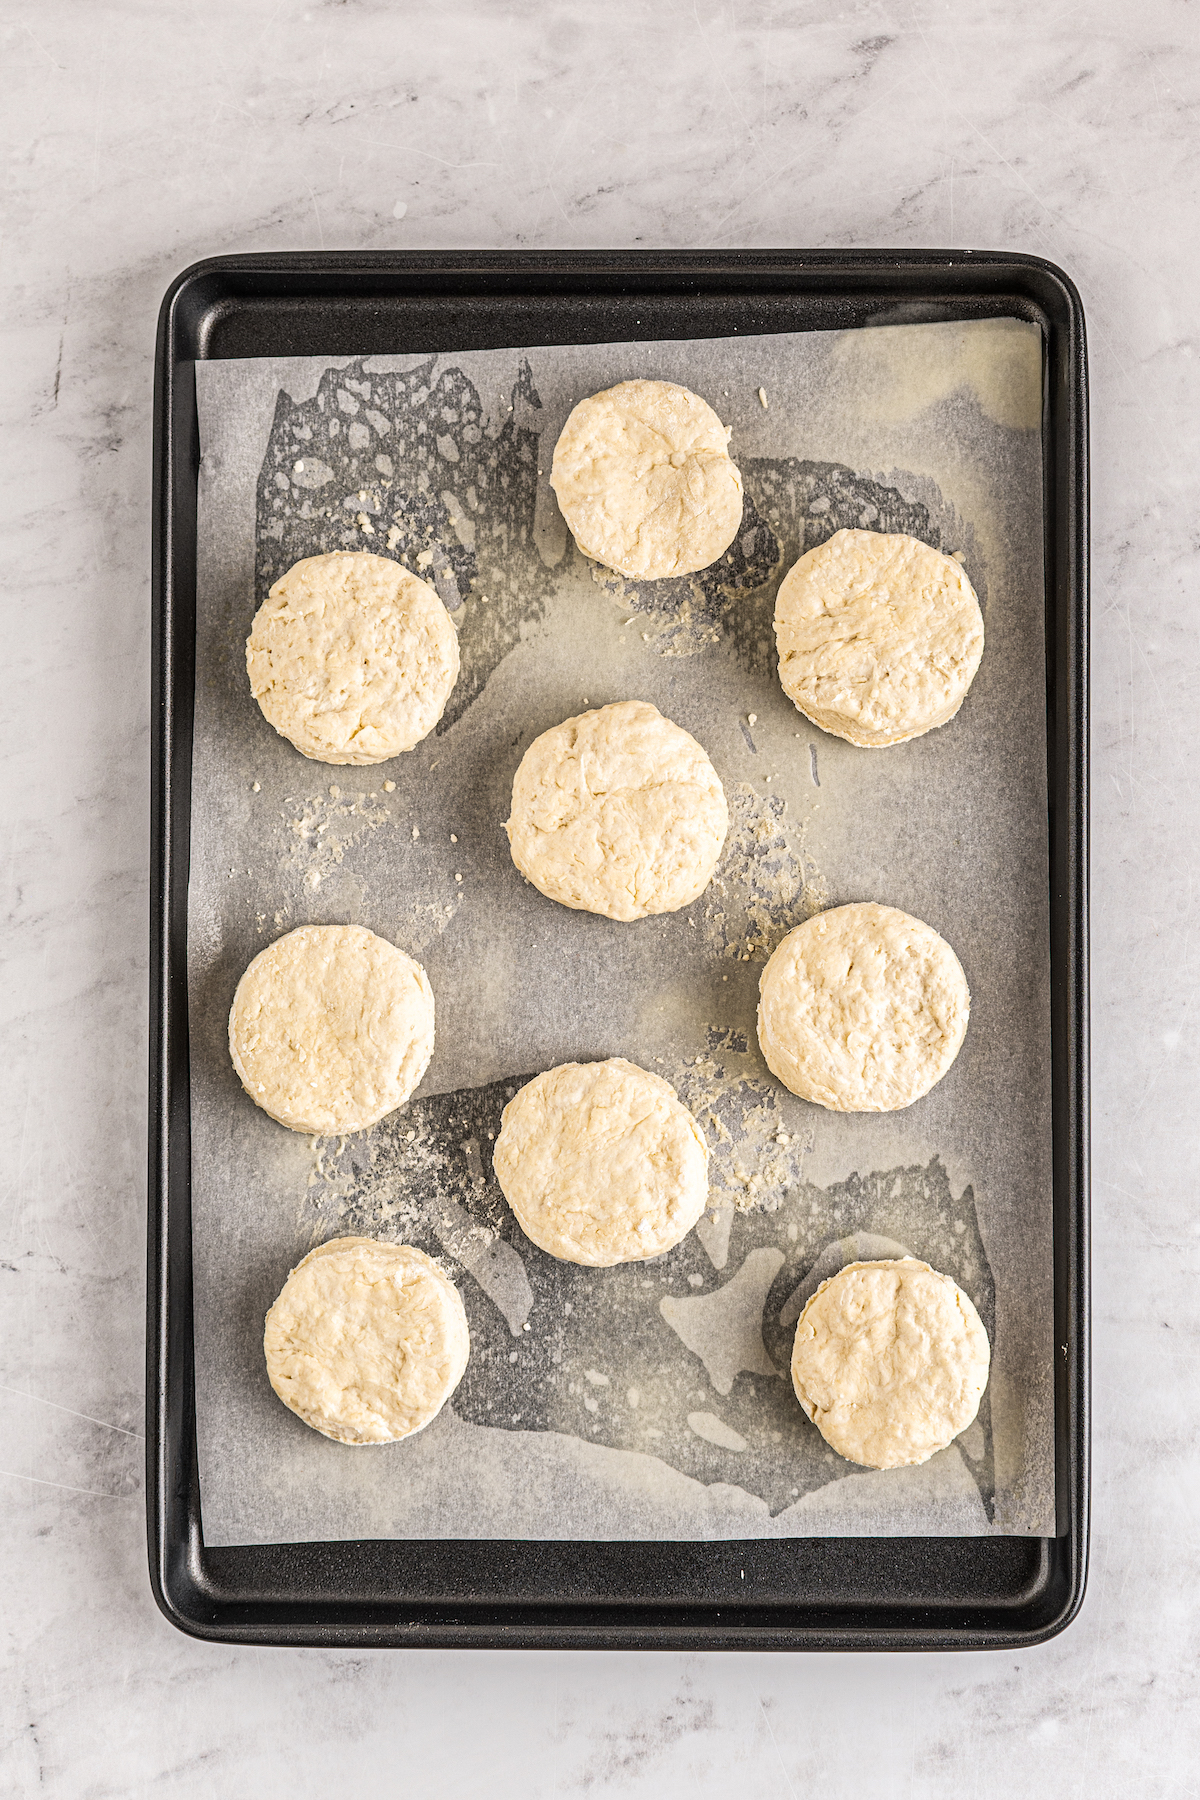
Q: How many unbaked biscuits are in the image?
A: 9